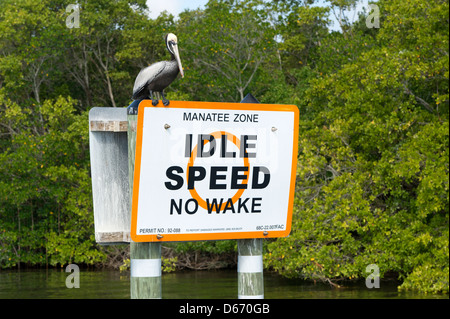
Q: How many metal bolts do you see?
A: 4